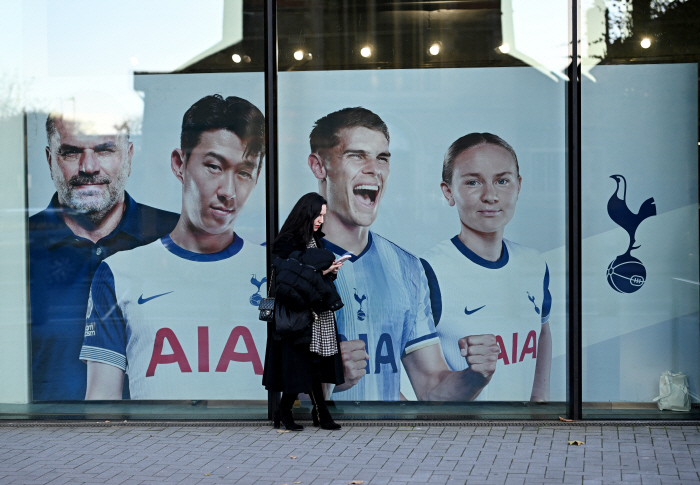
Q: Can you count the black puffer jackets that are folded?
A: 1